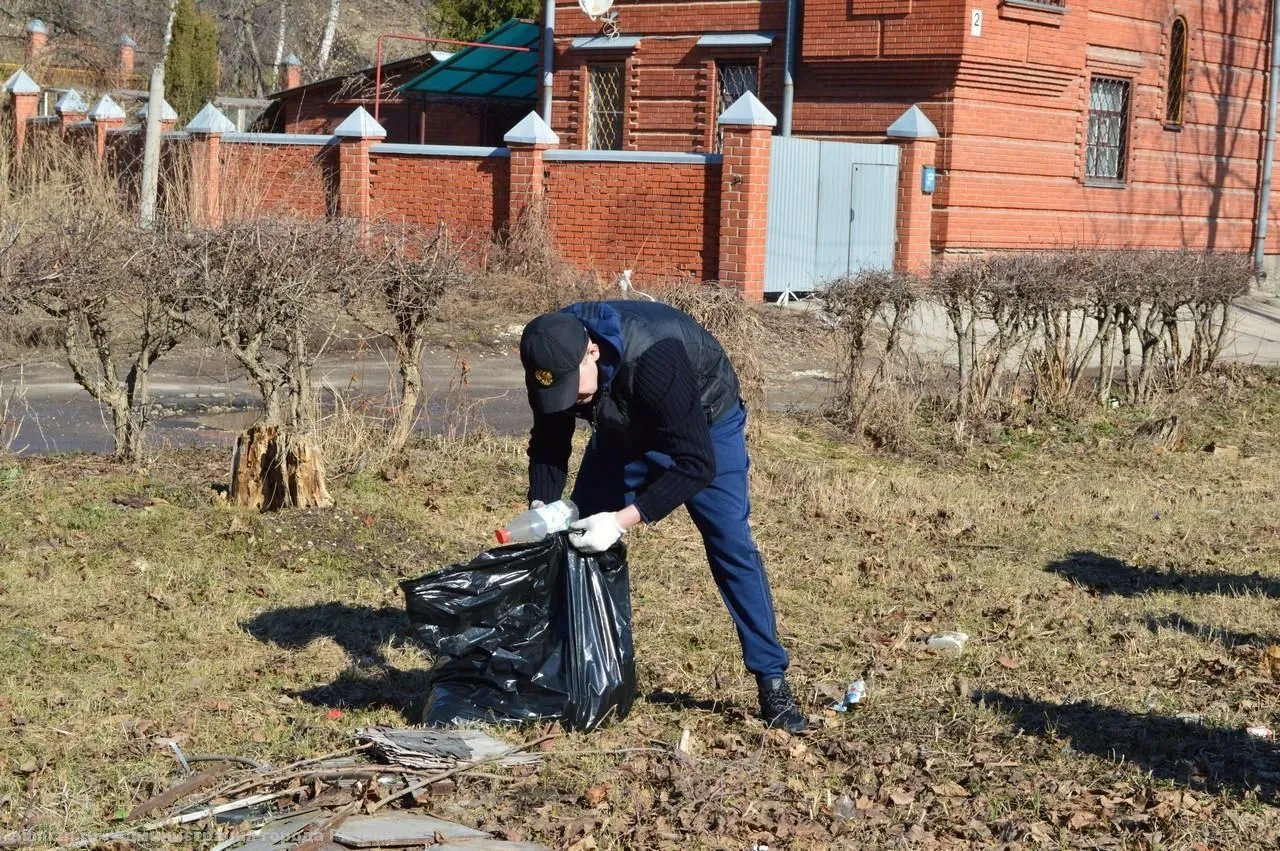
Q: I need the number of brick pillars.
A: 12